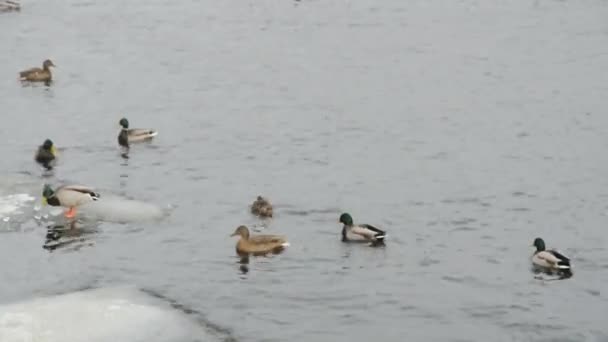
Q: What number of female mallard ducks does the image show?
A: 3